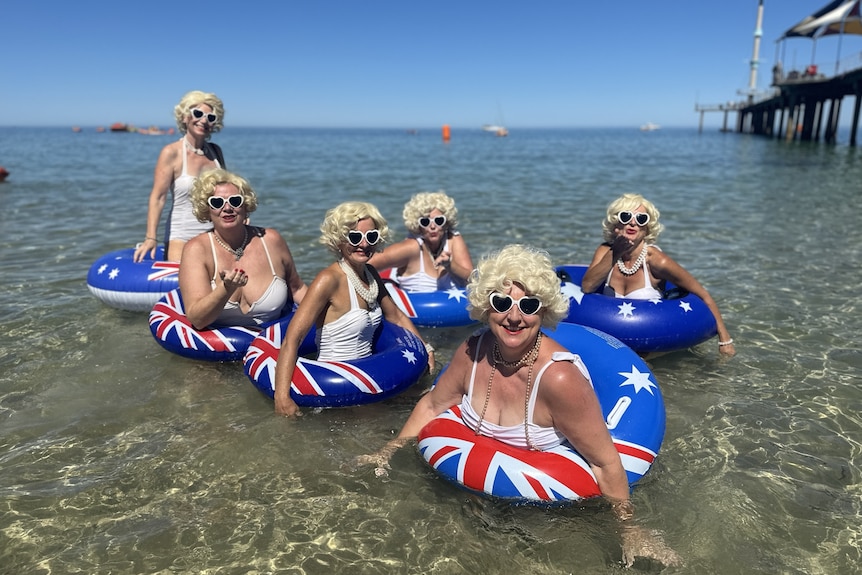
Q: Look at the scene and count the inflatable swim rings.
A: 6